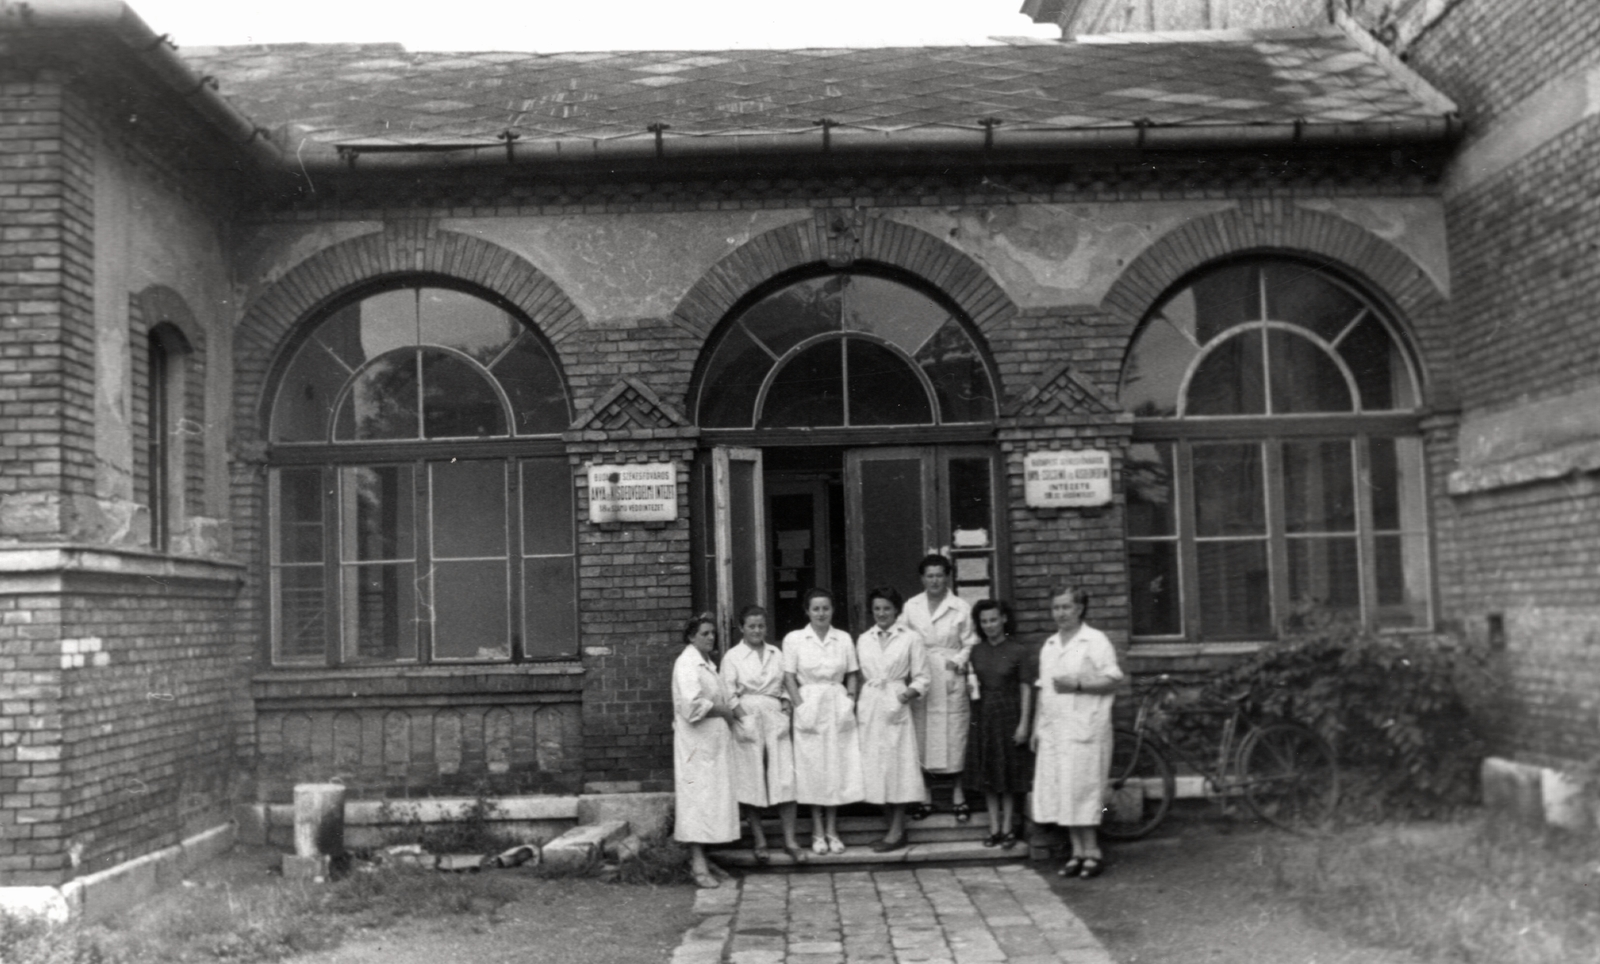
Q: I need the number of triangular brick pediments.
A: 2